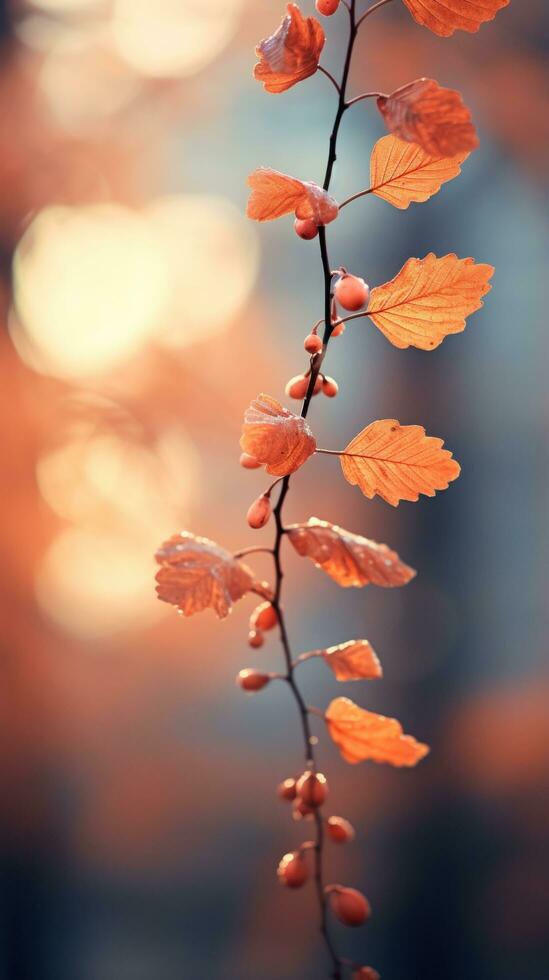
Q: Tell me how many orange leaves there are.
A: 12